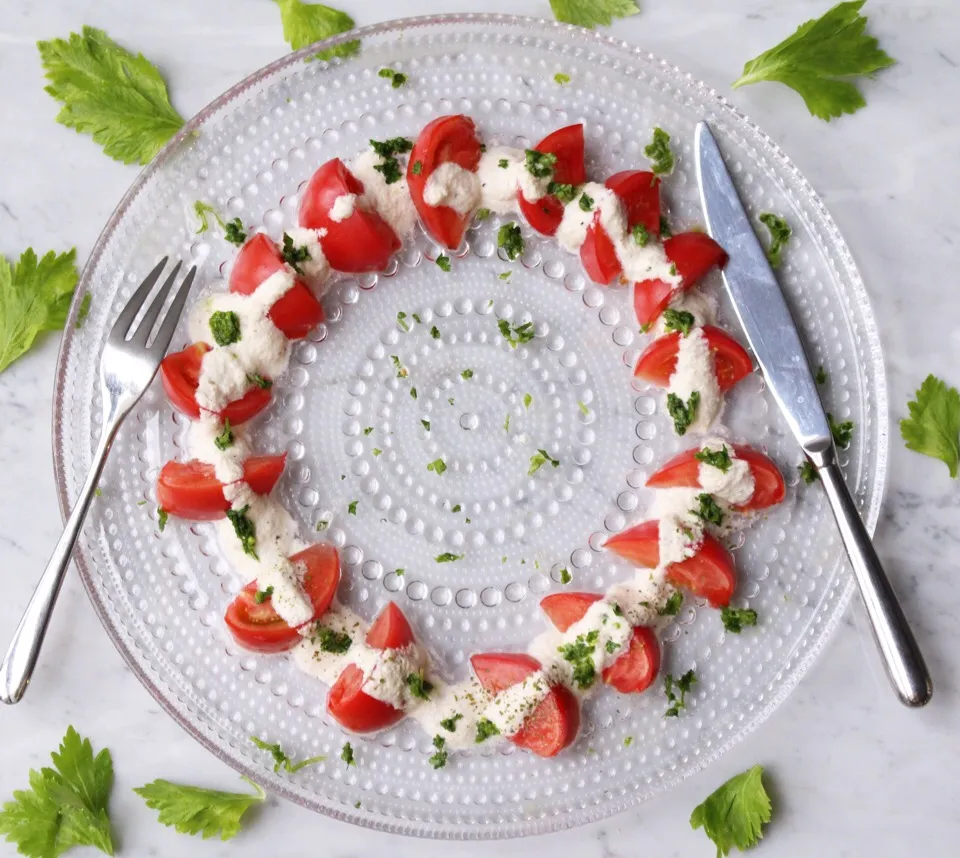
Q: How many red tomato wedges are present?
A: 15